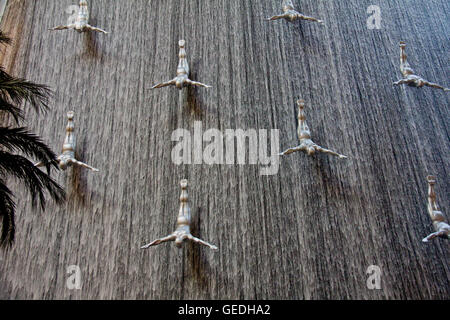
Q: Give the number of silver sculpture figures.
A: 8